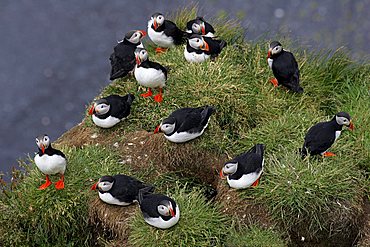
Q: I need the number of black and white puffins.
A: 13